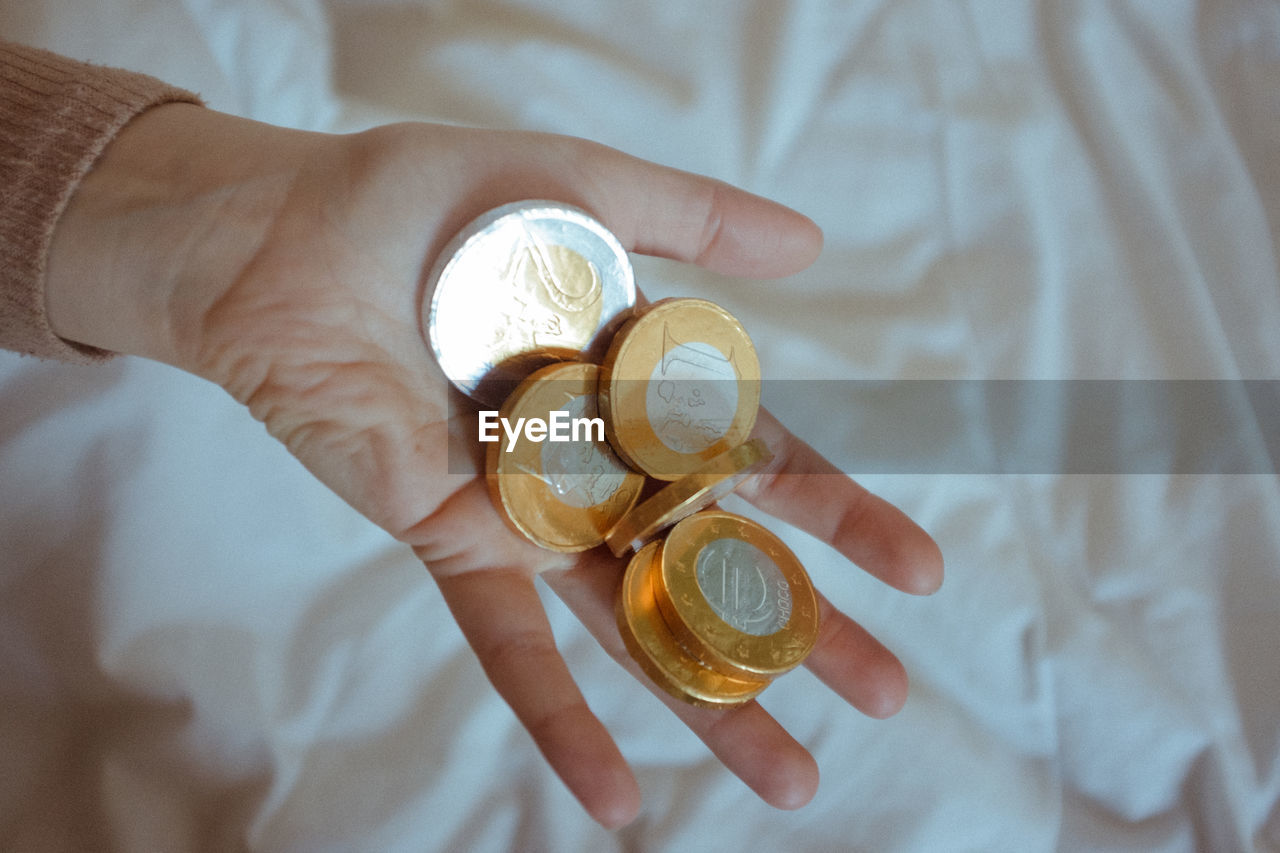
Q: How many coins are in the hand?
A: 6